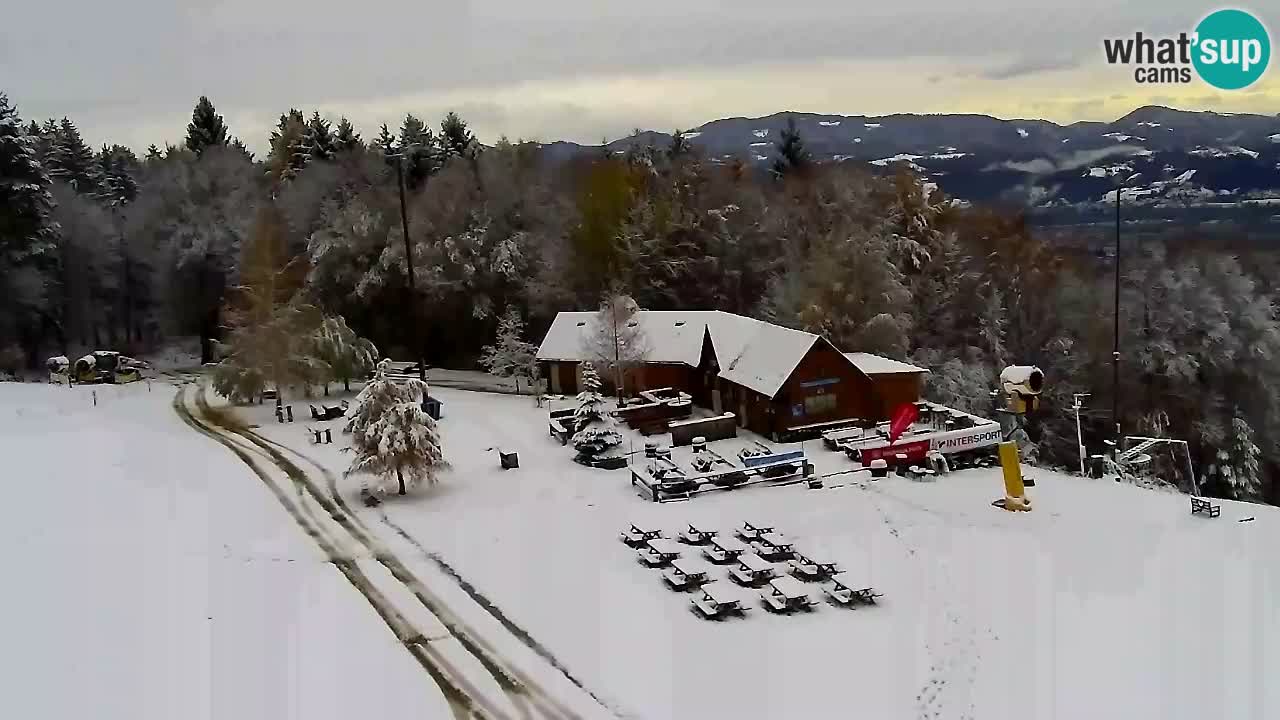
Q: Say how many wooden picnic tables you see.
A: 12